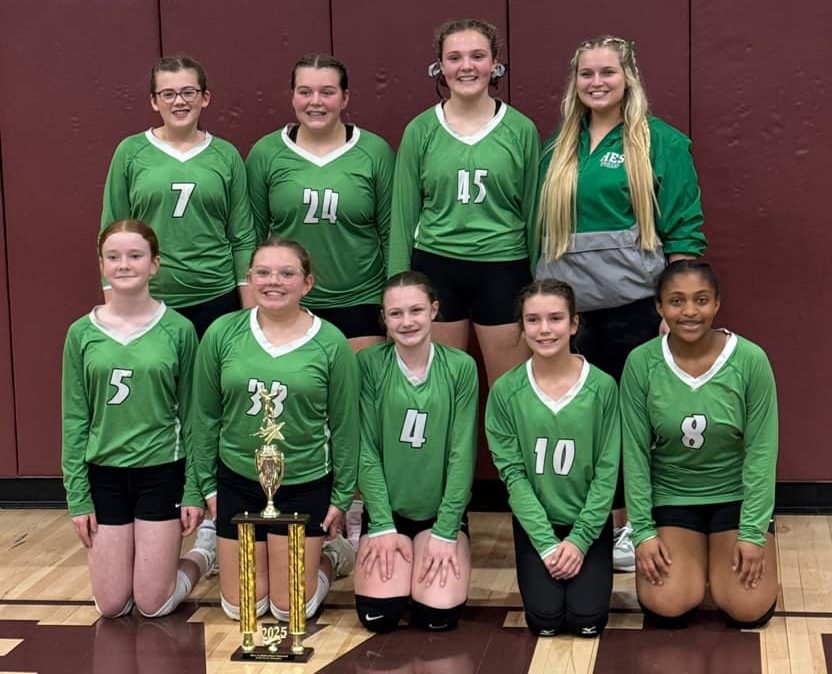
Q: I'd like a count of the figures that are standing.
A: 4